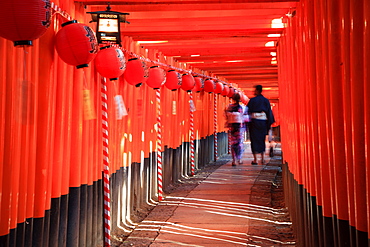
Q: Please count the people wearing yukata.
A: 2